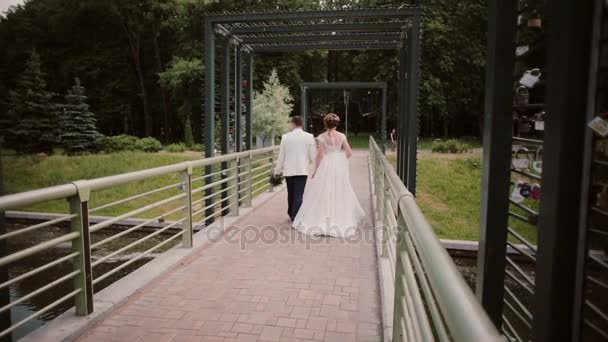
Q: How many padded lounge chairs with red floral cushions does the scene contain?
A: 0